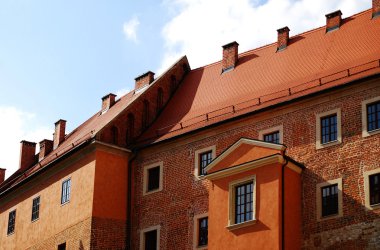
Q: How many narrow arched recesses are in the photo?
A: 6